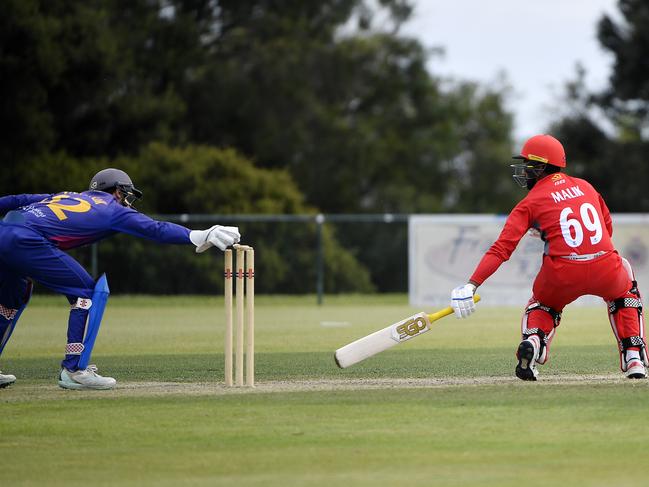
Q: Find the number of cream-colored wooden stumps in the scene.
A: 3